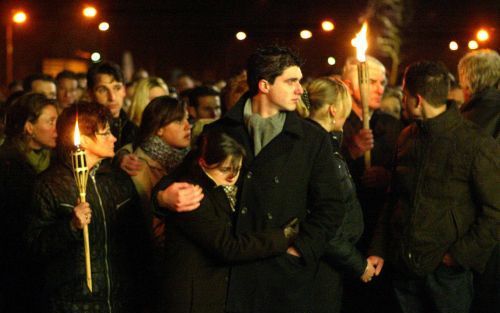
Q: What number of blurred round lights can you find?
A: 11